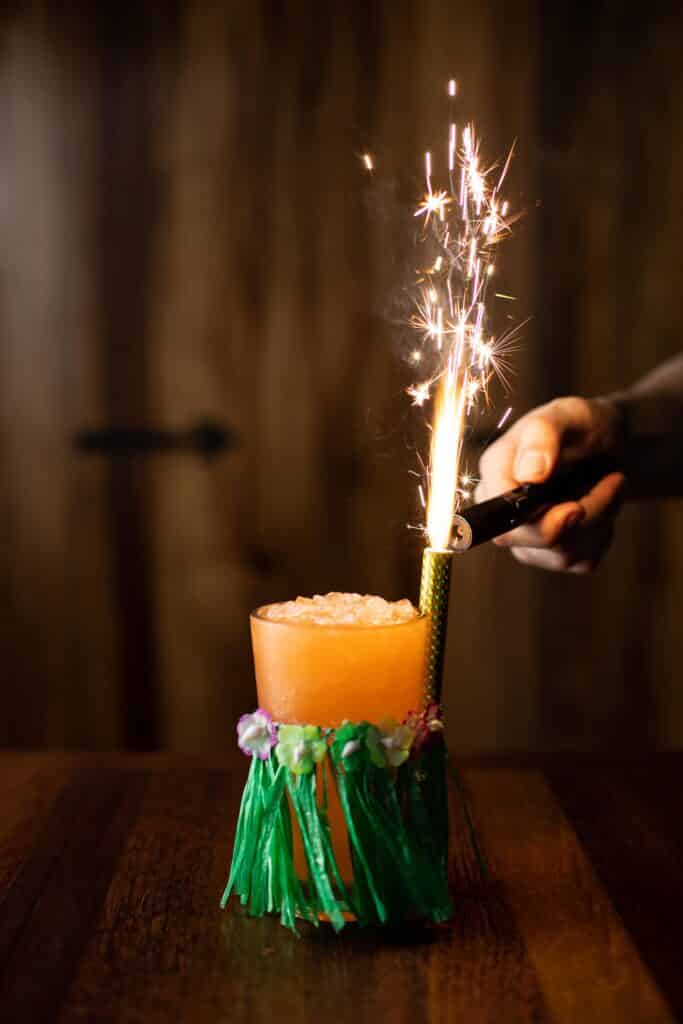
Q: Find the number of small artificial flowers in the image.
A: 5